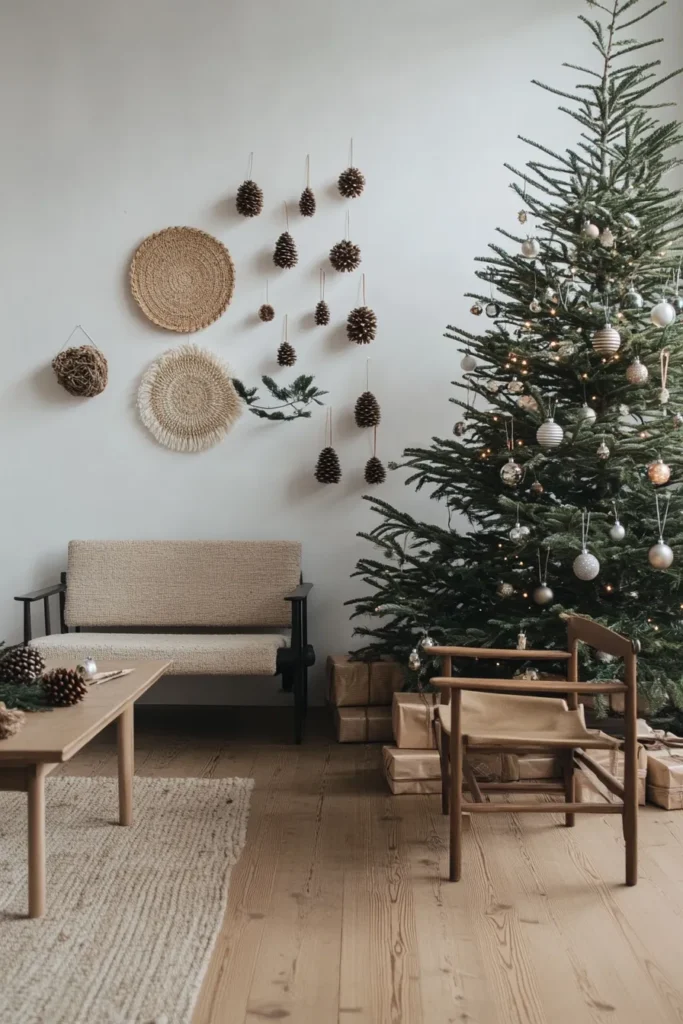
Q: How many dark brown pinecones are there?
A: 14